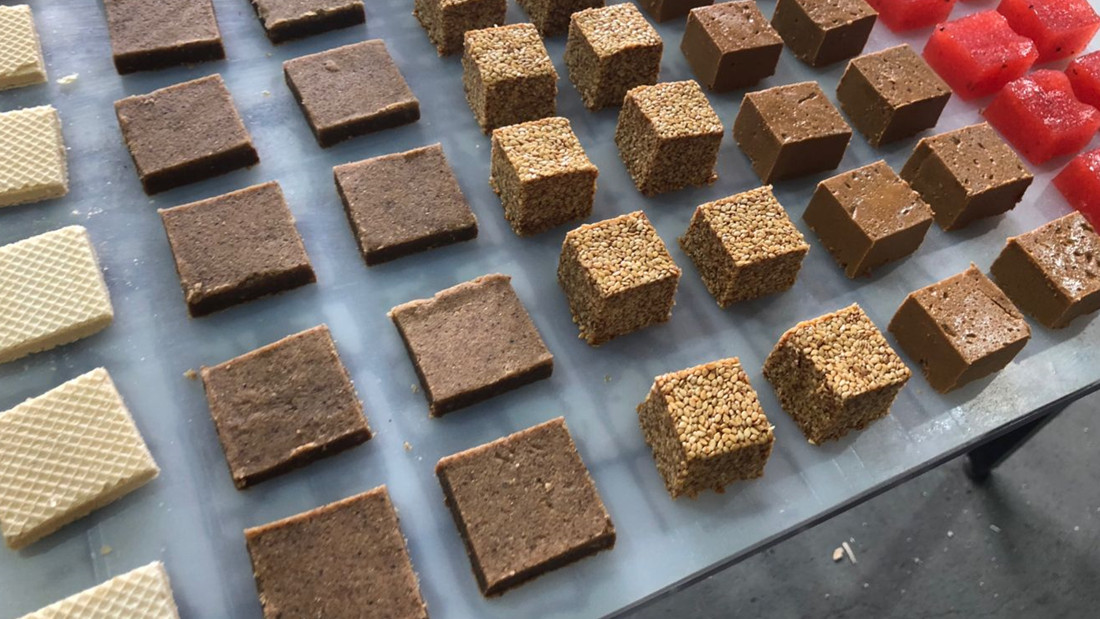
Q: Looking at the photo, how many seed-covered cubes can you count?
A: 10